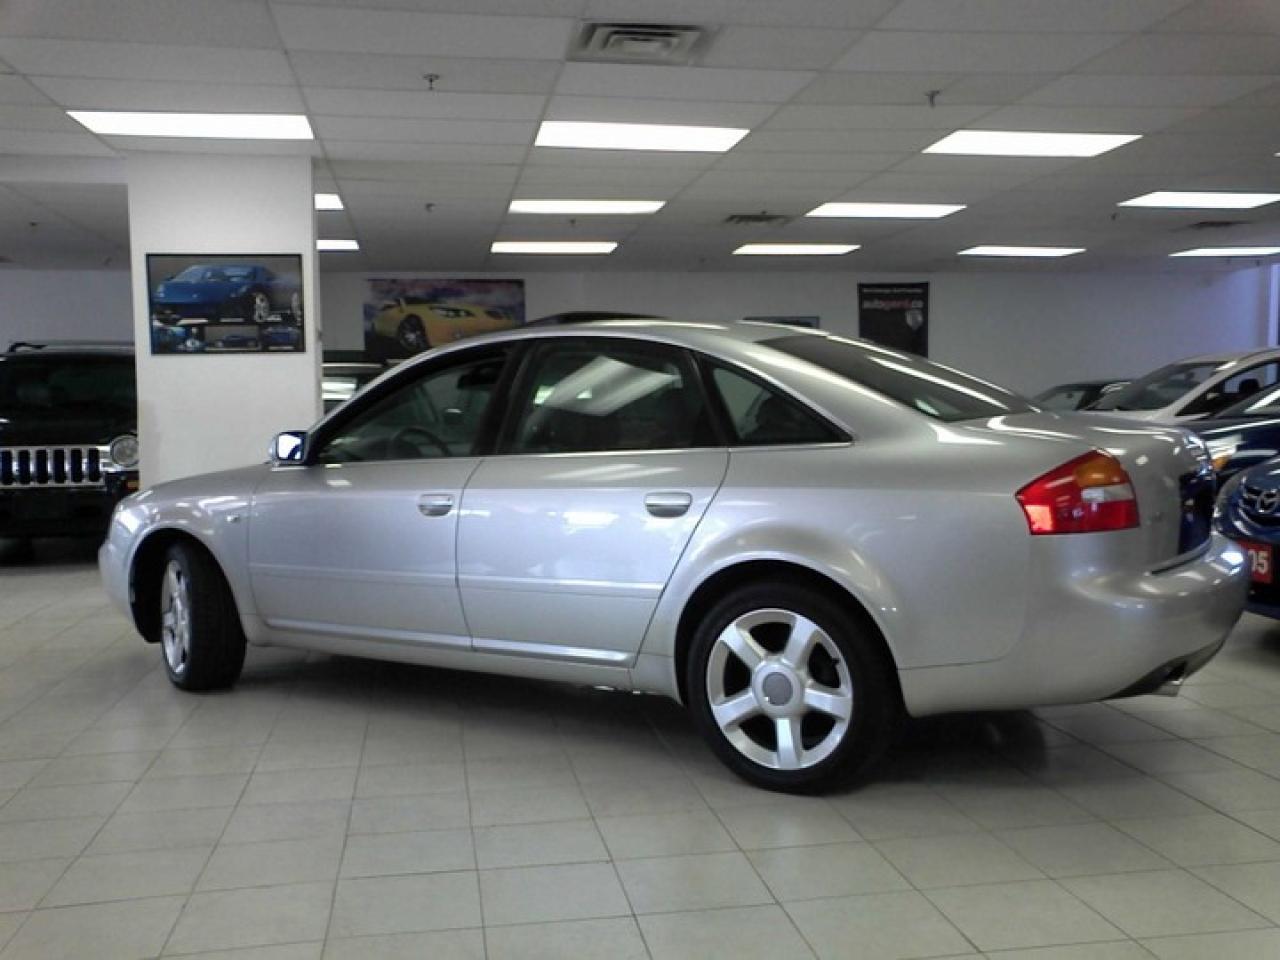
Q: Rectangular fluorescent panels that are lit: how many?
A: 12